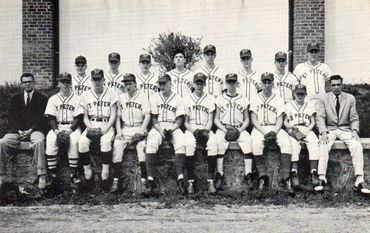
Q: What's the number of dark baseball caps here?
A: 15